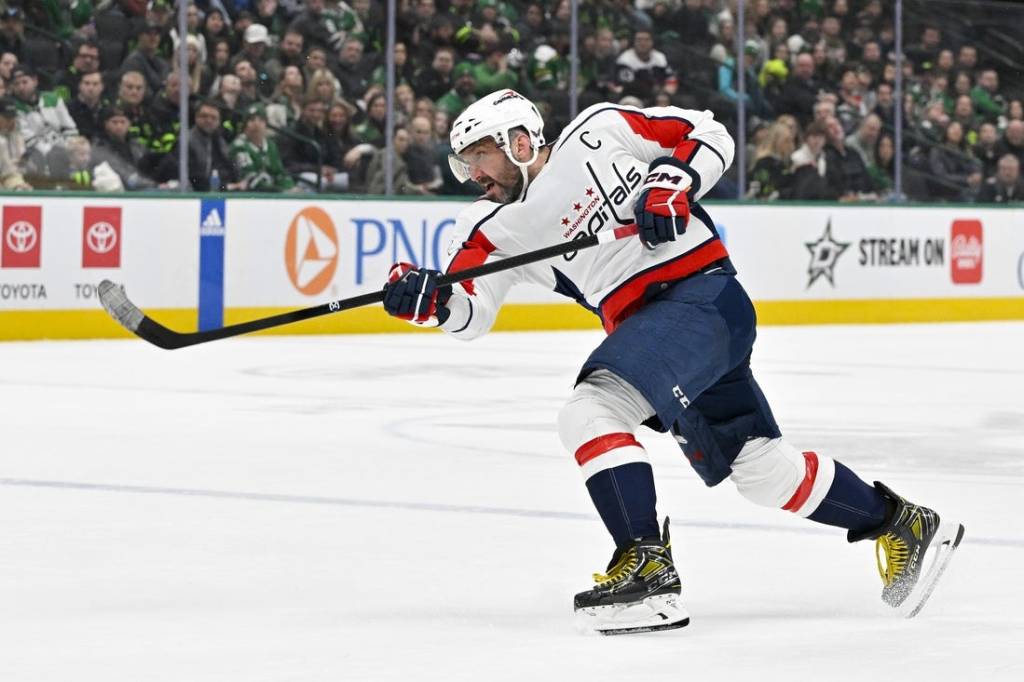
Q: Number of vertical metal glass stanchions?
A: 5